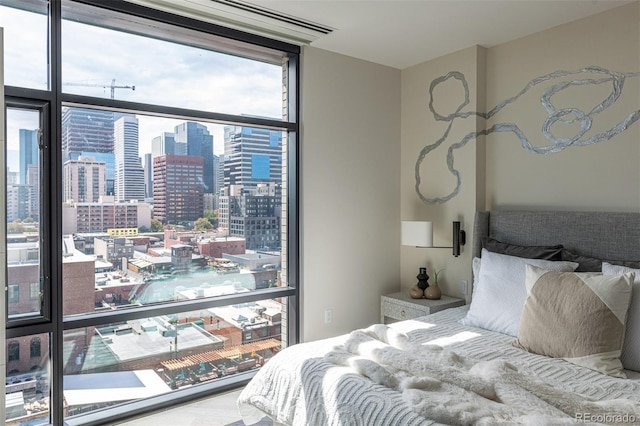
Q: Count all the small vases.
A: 3